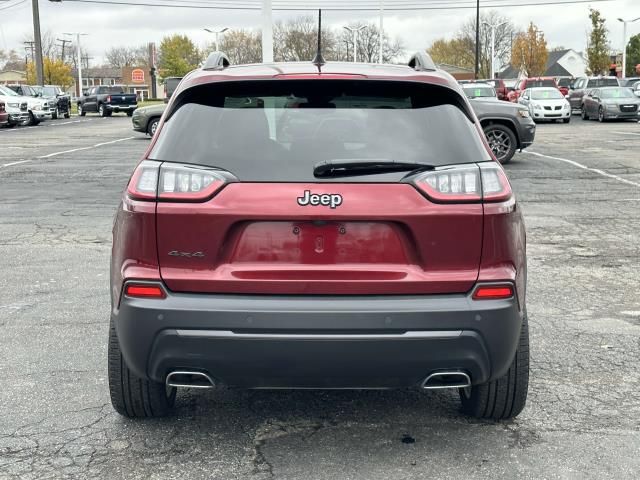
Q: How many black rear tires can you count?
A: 2